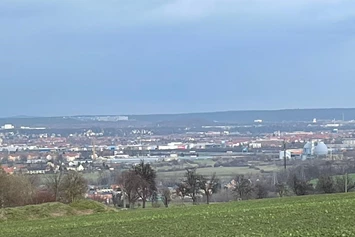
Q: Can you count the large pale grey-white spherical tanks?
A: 2